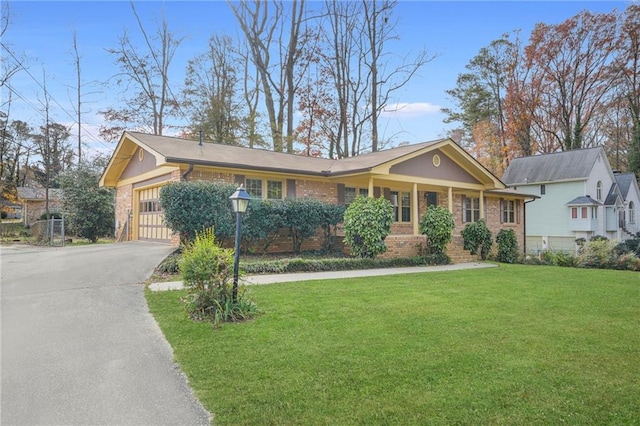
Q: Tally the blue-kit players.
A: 0